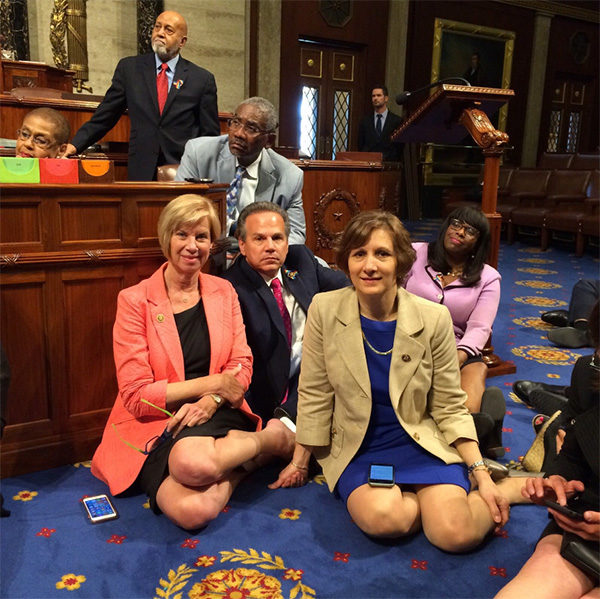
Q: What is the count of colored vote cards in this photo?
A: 3